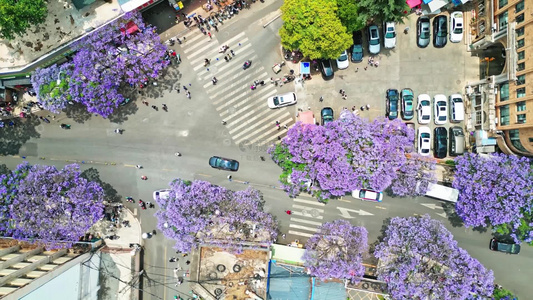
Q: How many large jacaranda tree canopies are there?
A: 7